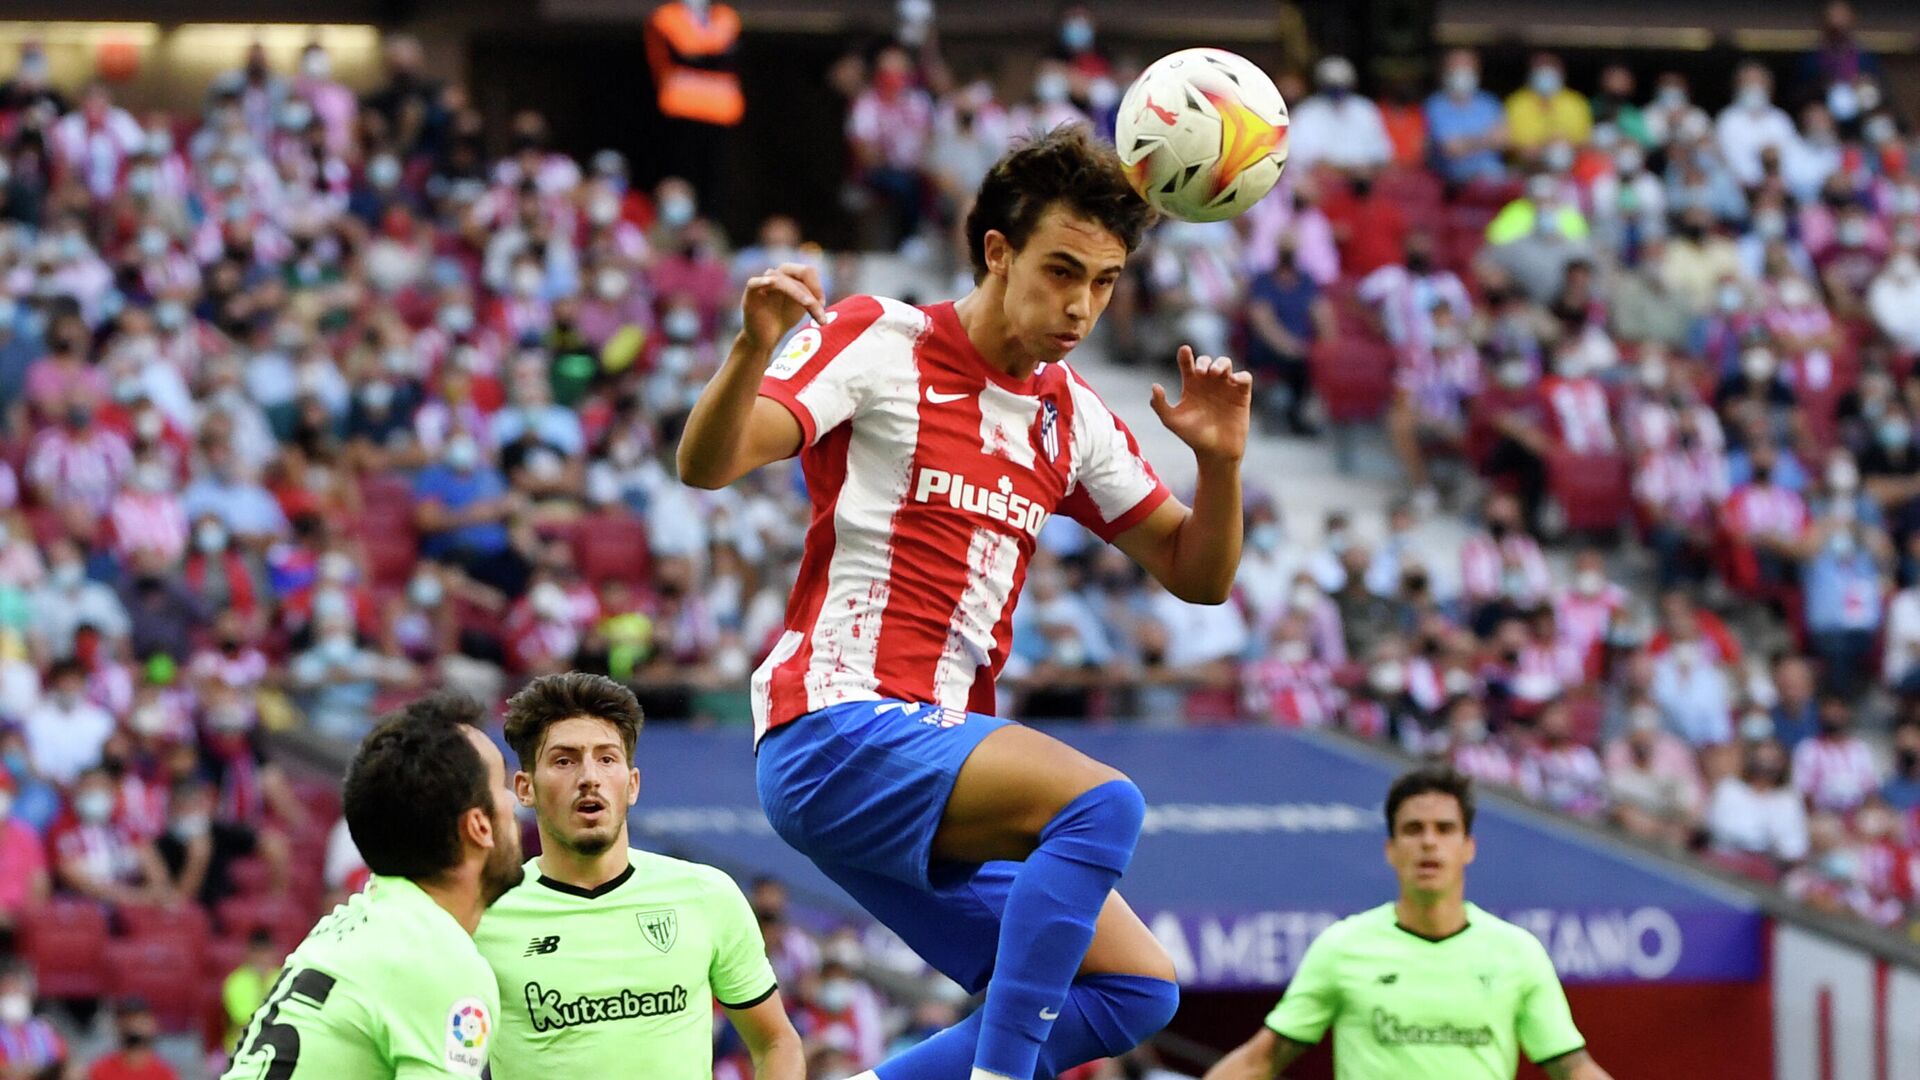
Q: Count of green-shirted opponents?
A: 3